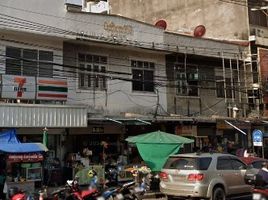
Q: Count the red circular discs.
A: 2